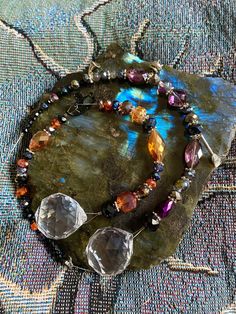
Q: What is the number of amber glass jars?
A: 0